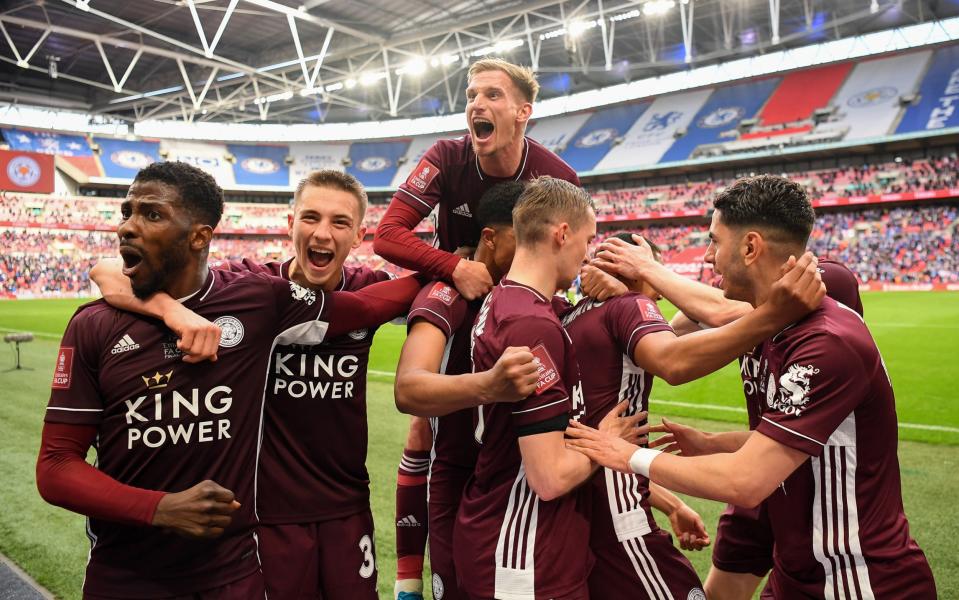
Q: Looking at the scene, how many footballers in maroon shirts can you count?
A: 8